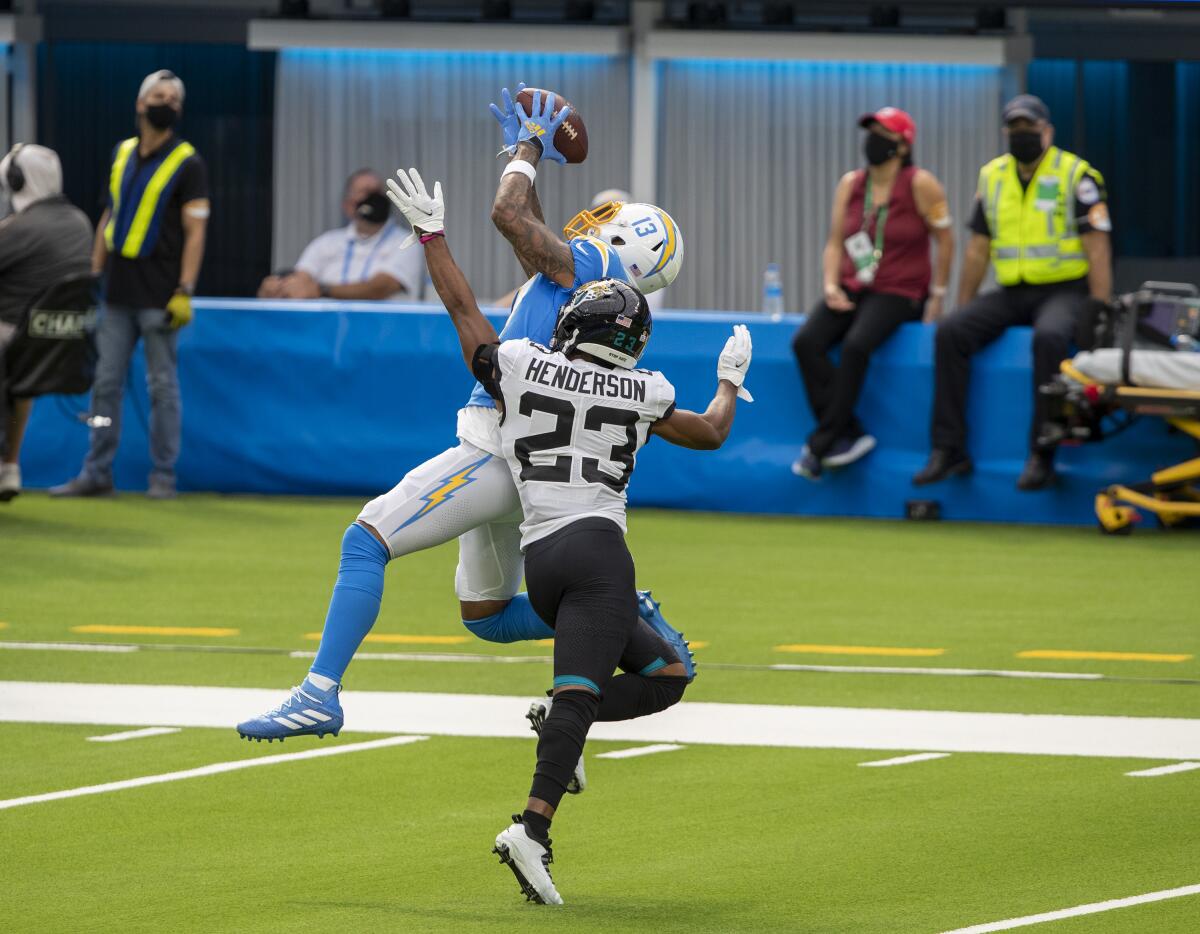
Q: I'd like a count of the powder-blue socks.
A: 2